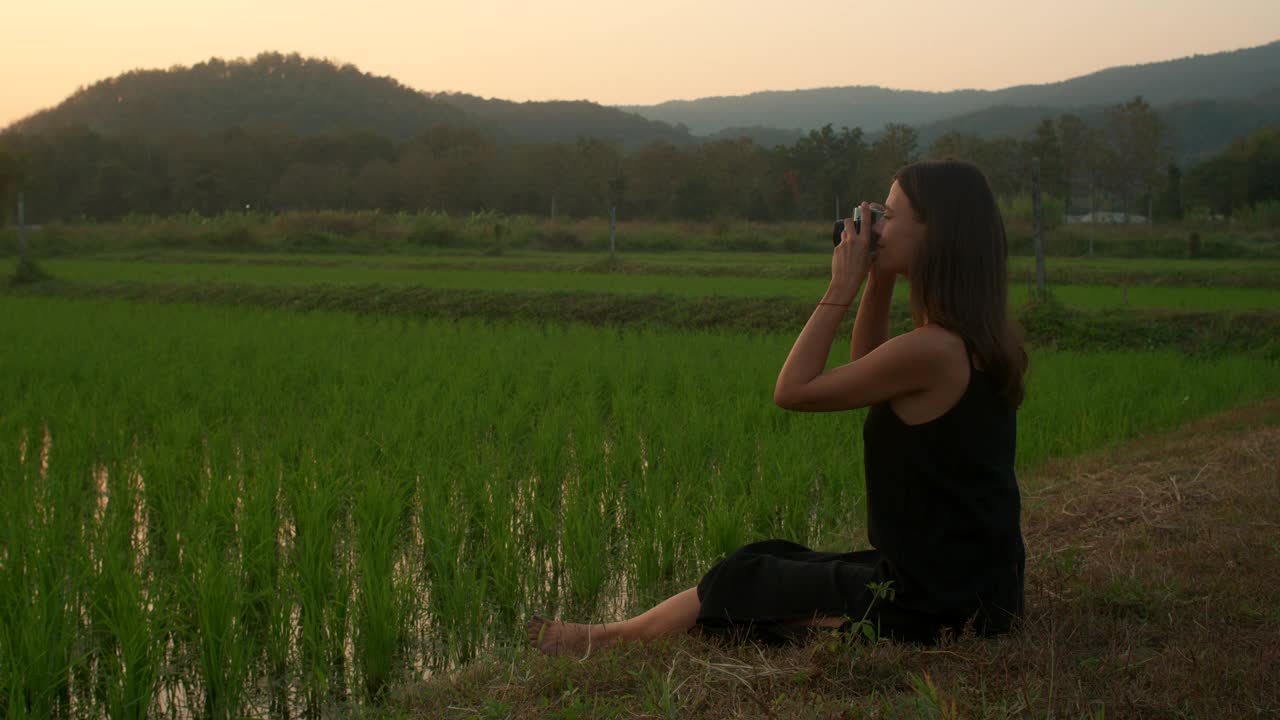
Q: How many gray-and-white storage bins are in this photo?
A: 0